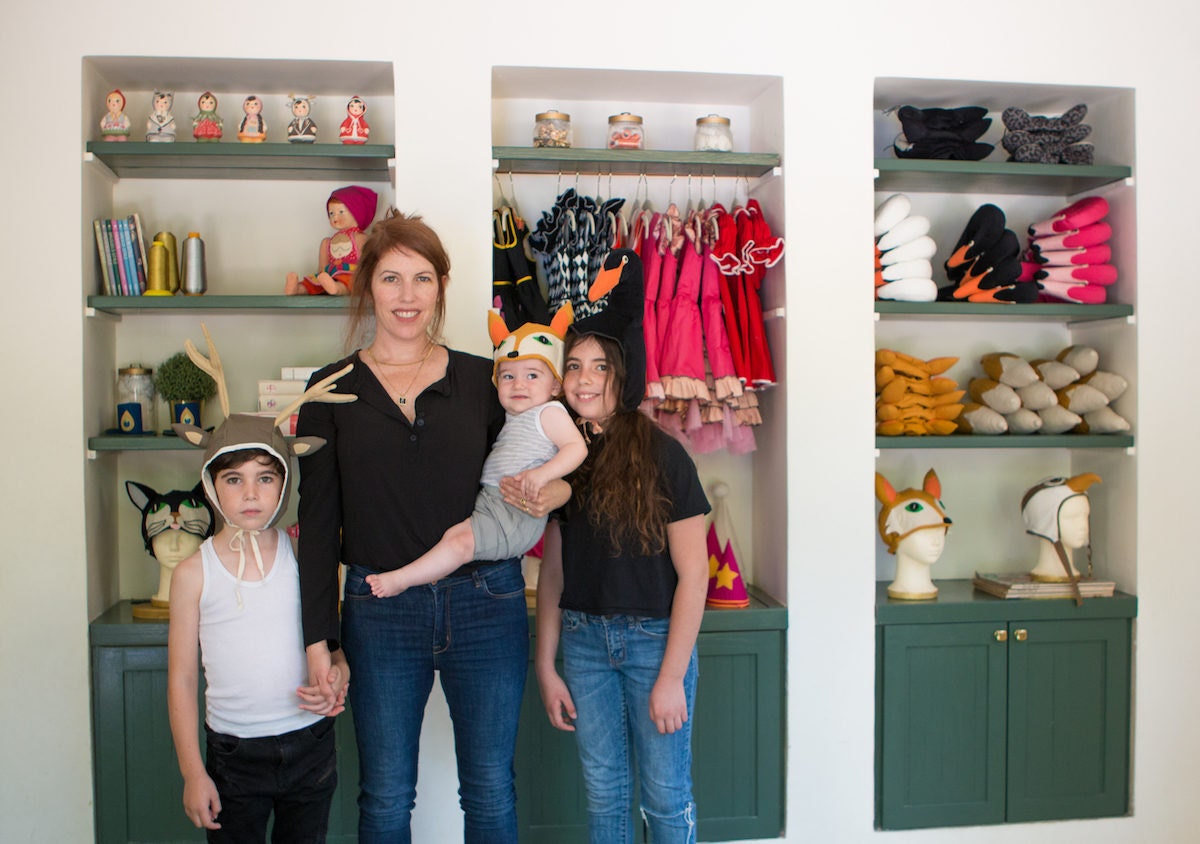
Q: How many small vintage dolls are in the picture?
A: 6